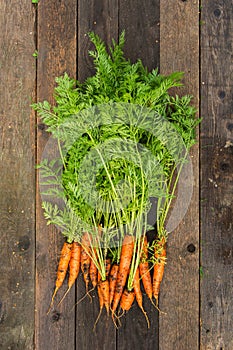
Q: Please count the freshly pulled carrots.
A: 12